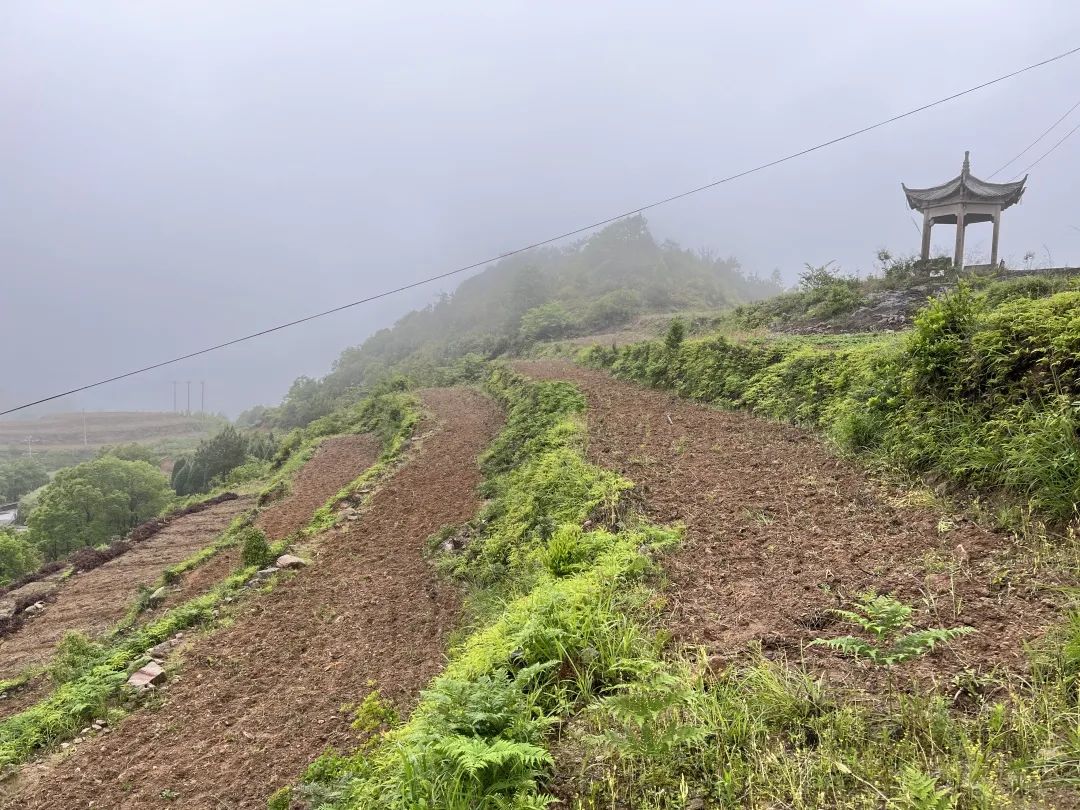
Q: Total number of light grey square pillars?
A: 3